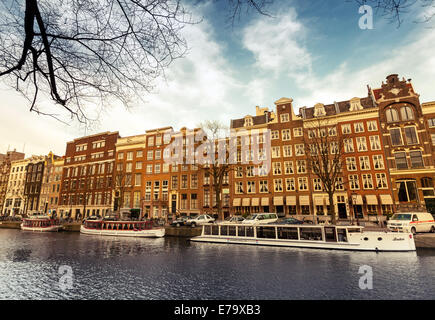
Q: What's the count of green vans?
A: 0